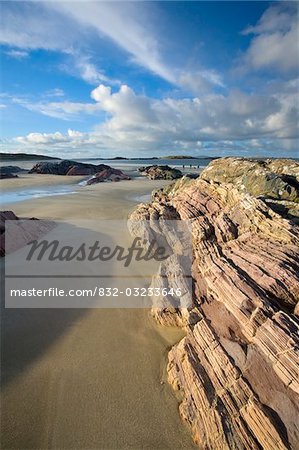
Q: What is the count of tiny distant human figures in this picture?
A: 3